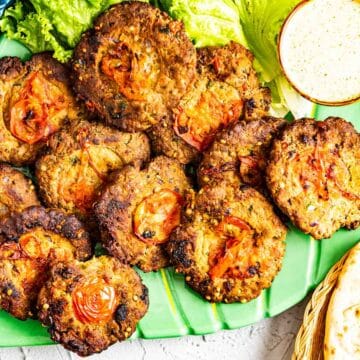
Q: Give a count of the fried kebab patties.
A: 11